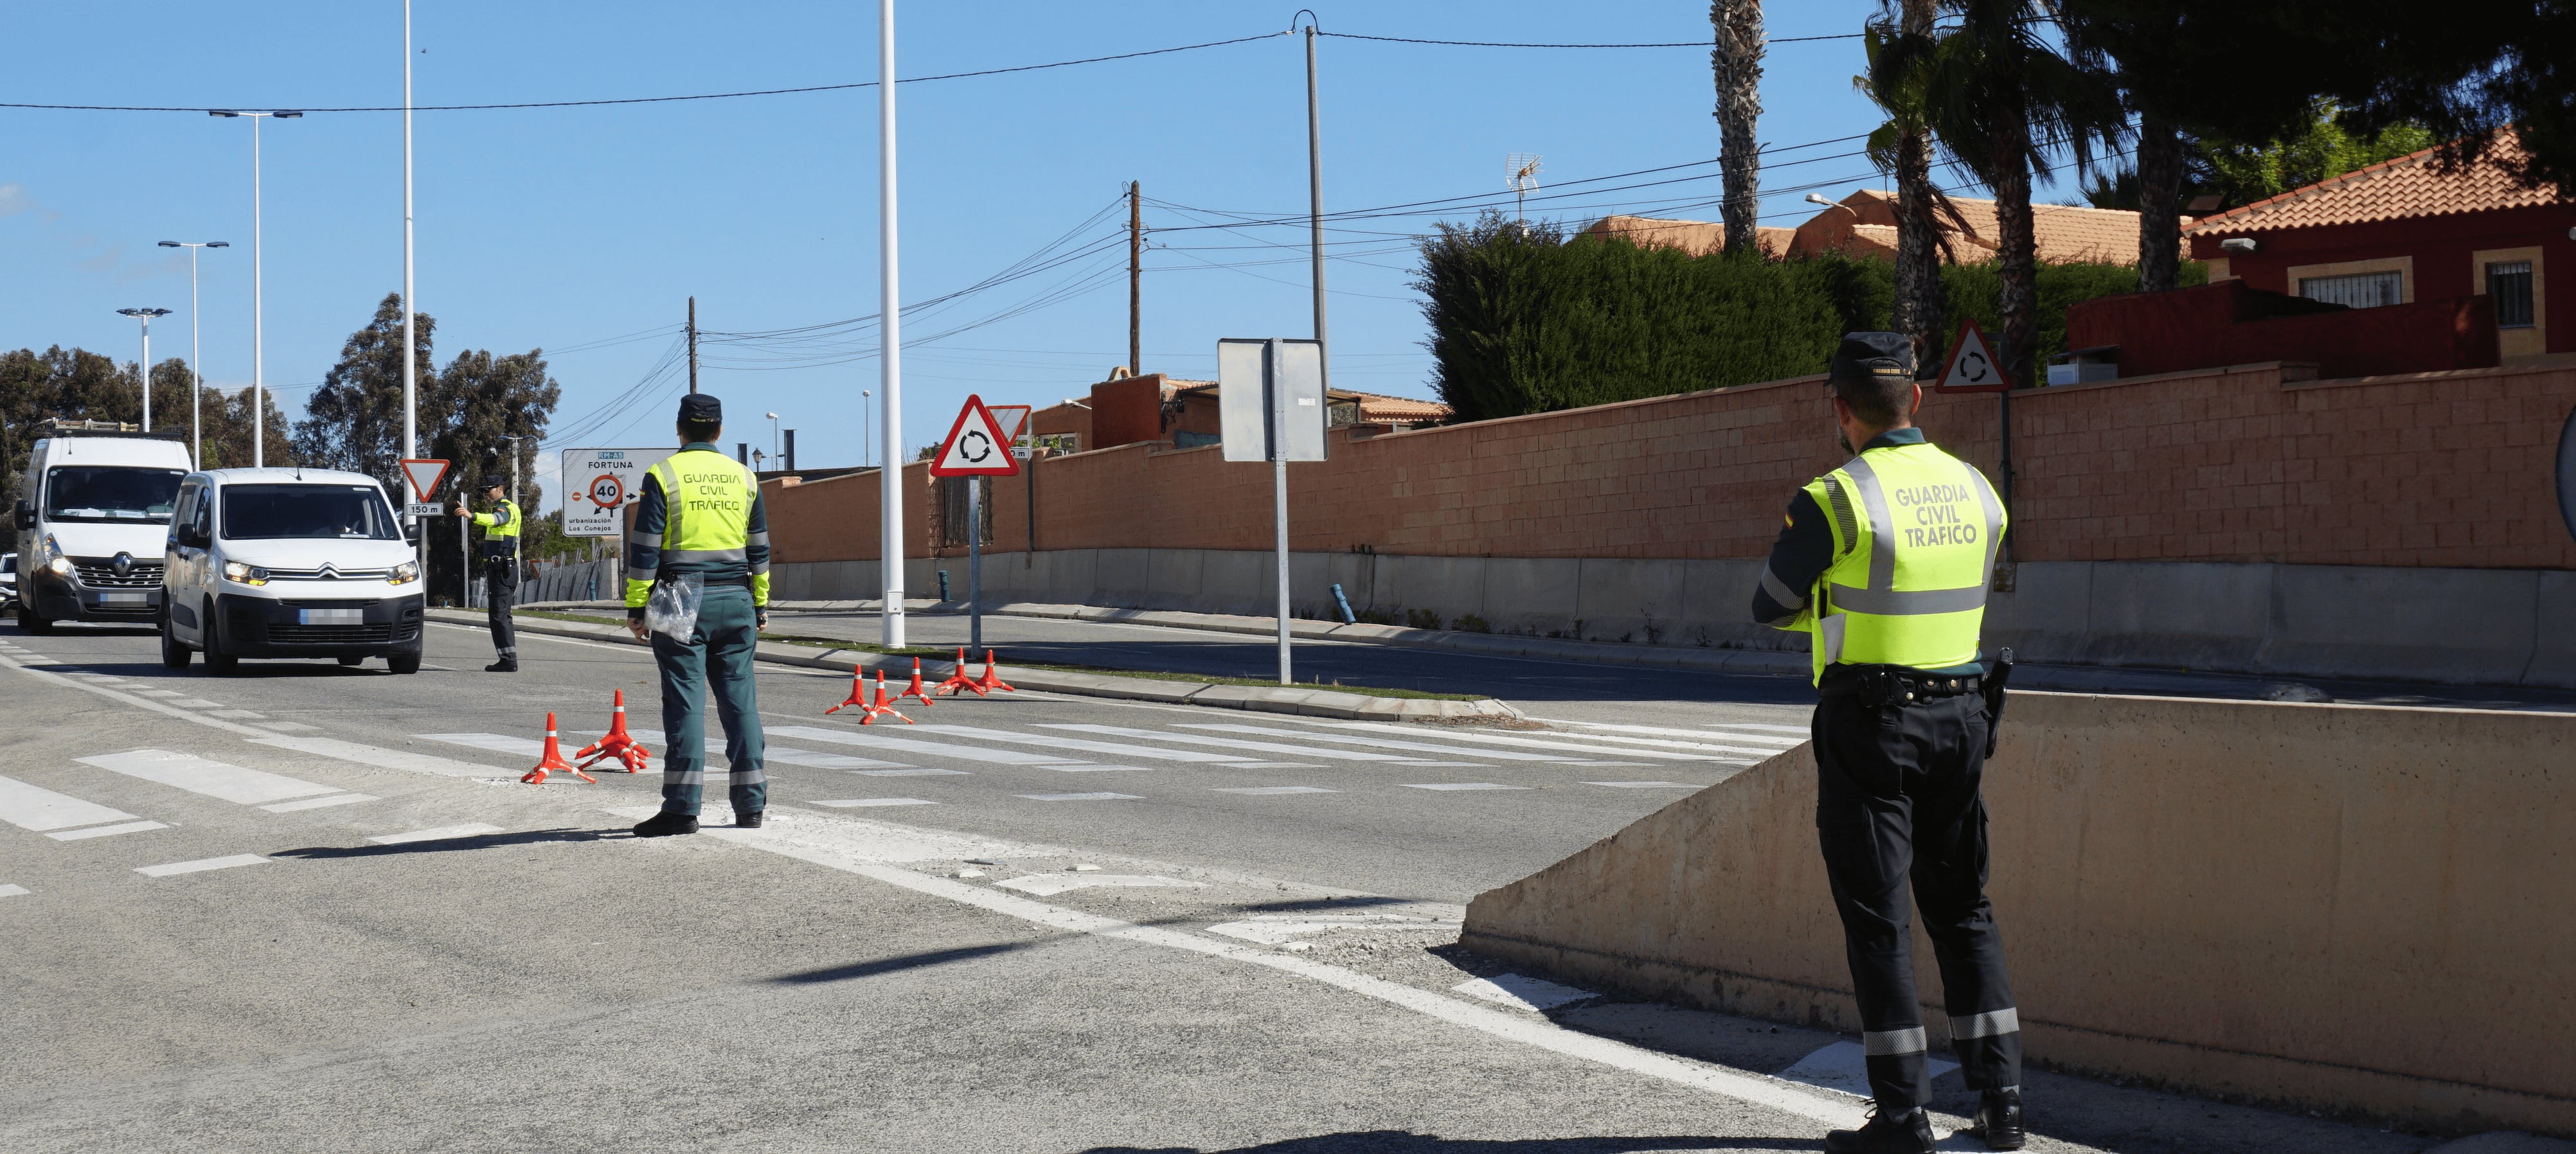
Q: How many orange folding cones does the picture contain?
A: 7